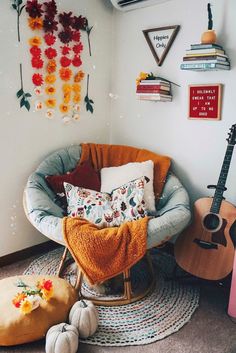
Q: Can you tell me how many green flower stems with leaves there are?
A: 4